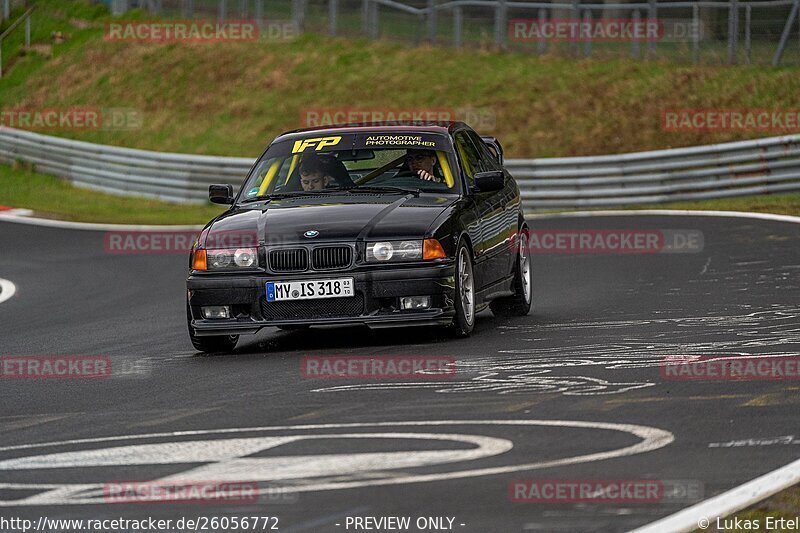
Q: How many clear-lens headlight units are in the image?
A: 2